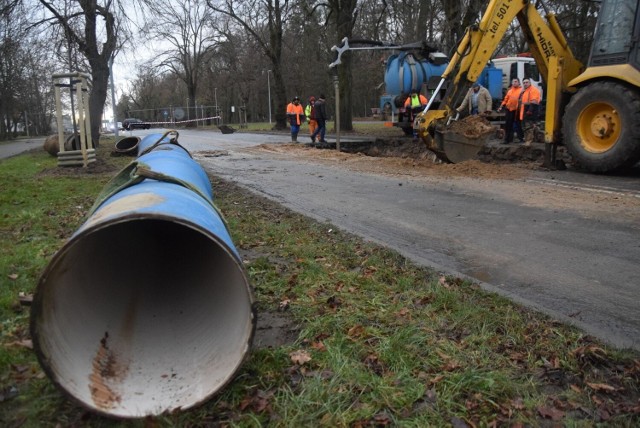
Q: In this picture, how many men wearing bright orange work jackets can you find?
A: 4